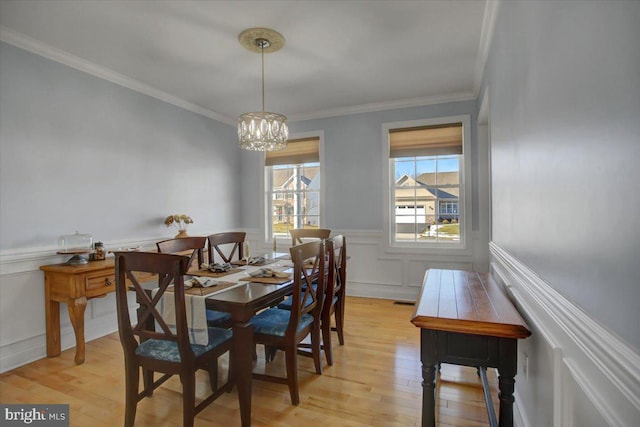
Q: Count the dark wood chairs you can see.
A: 6